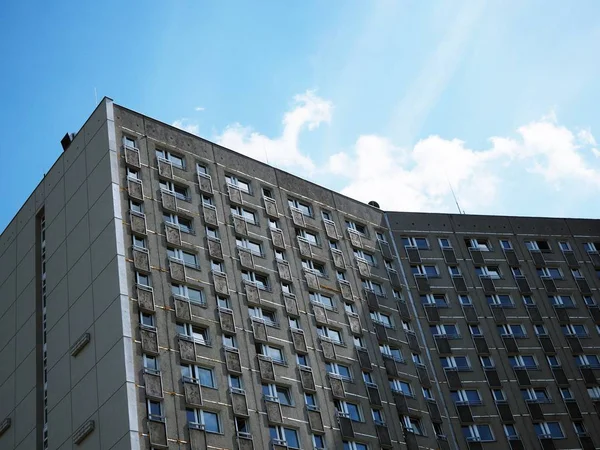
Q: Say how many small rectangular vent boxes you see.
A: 3